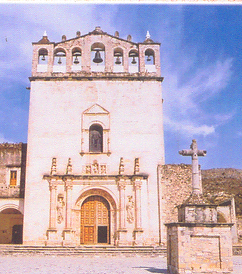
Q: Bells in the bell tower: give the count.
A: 7